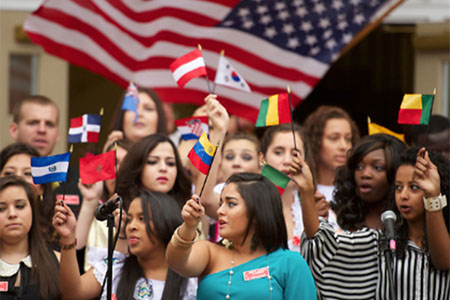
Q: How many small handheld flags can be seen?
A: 12